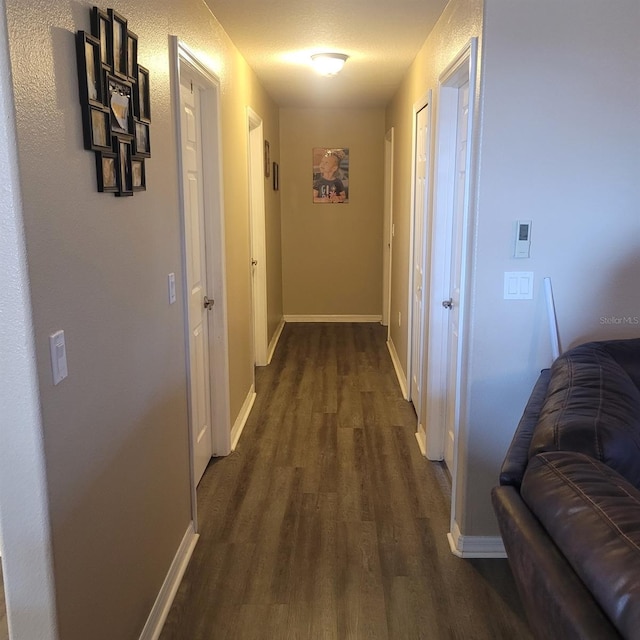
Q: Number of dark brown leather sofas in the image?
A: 1